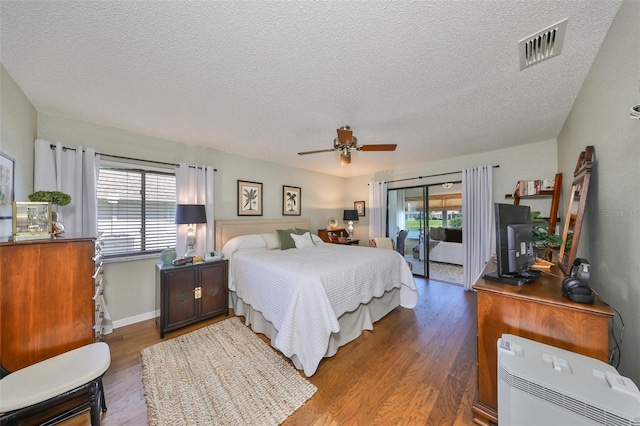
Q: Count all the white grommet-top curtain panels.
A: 4